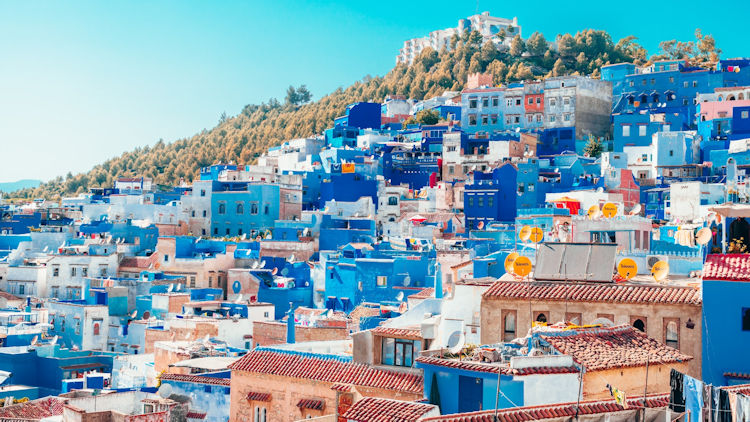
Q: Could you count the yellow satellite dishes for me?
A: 8